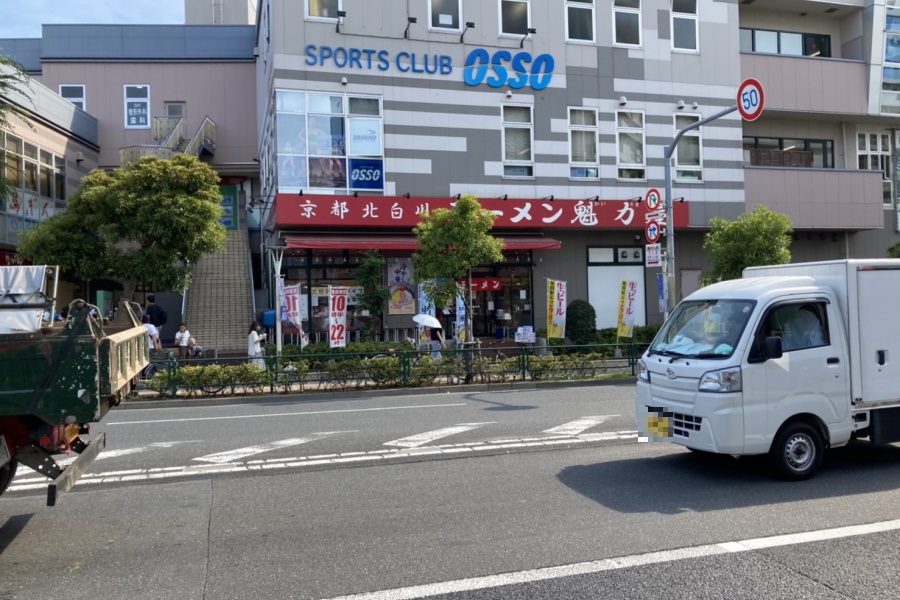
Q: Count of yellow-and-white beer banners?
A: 2